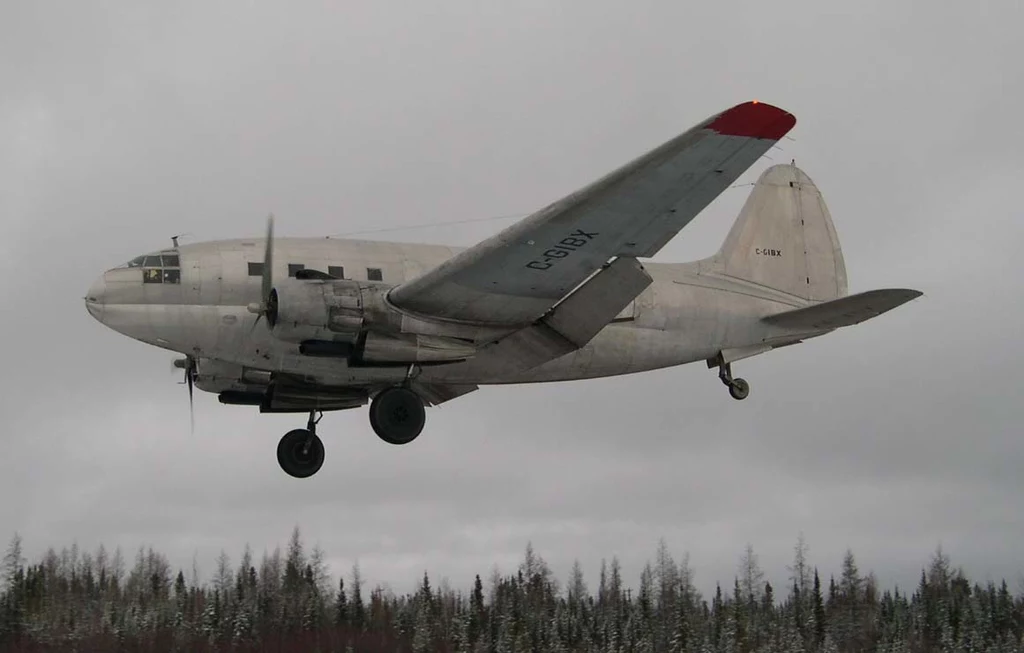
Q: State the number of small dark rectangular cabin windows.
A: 4